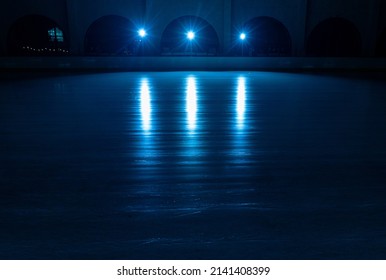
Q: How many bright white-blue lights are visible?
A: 3